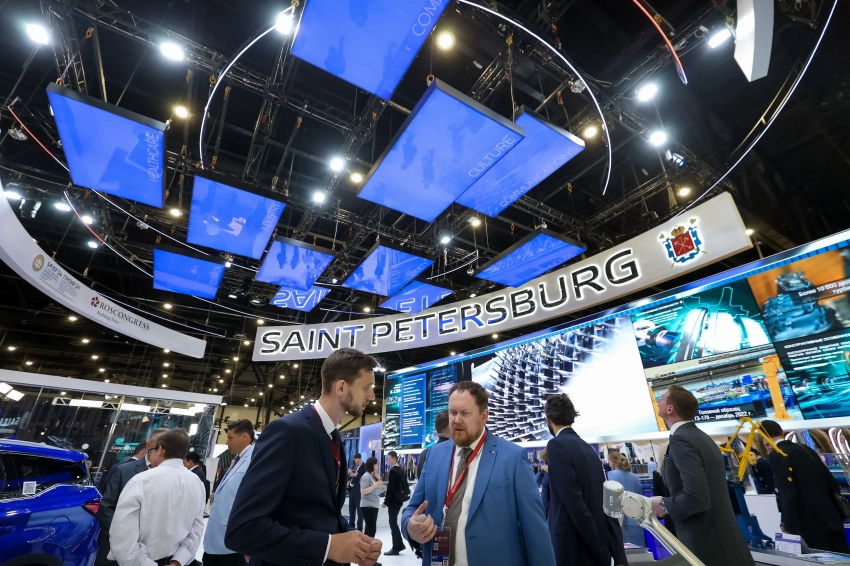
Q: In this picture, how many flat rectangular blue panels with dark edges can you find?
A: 11